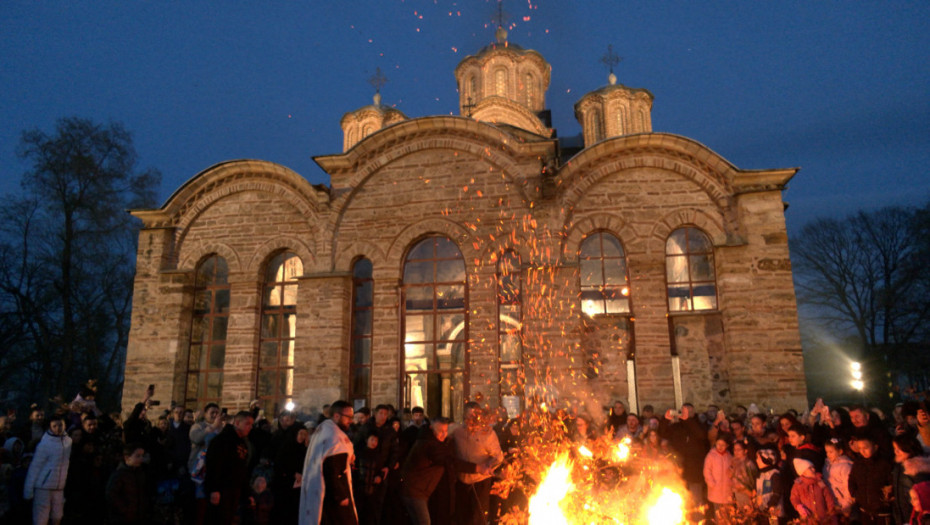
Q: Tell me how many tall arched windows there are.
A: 7